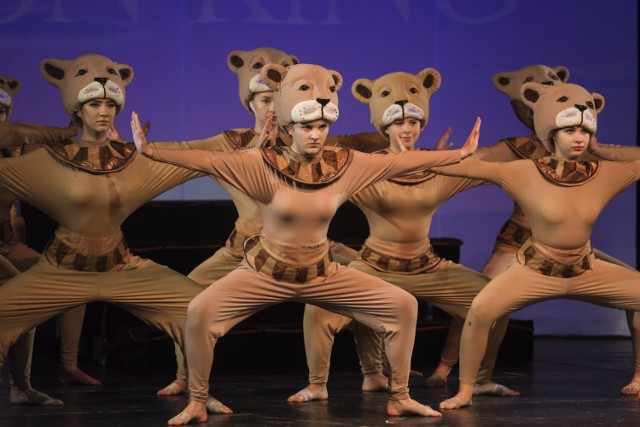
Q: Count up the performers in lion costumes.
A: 7